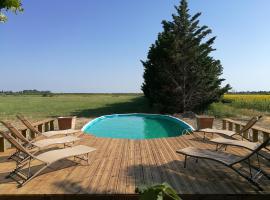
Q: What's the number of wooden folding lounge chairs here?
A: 6